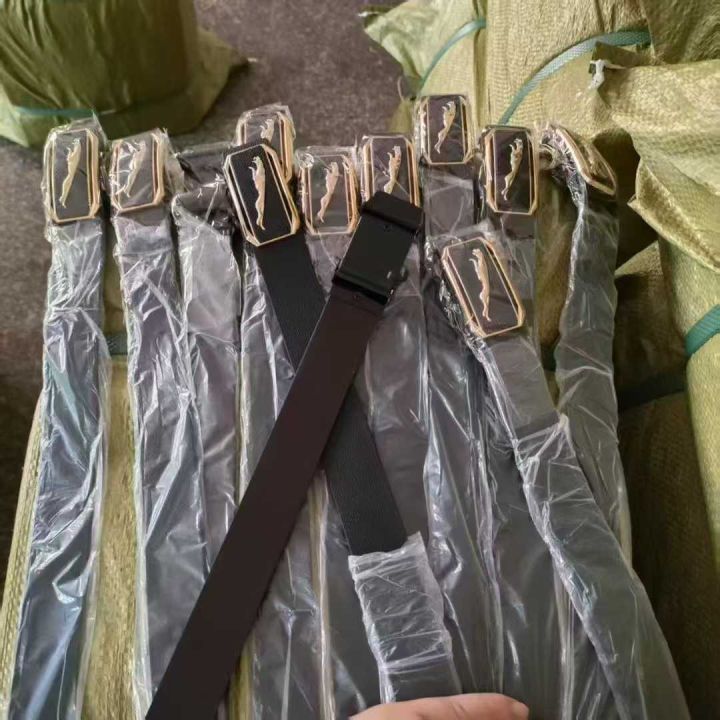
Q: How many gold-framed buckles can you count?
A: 10